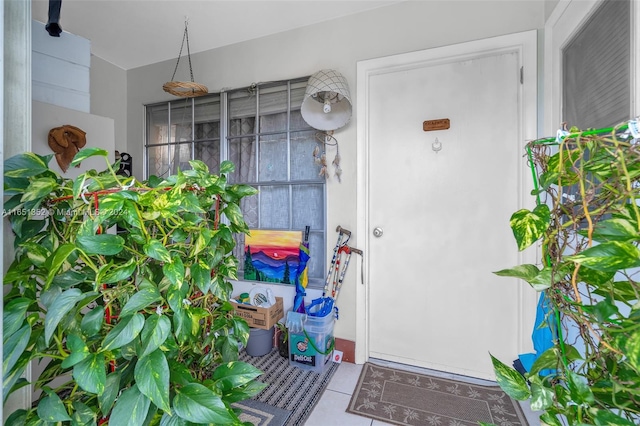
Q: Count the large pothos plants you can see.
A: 2